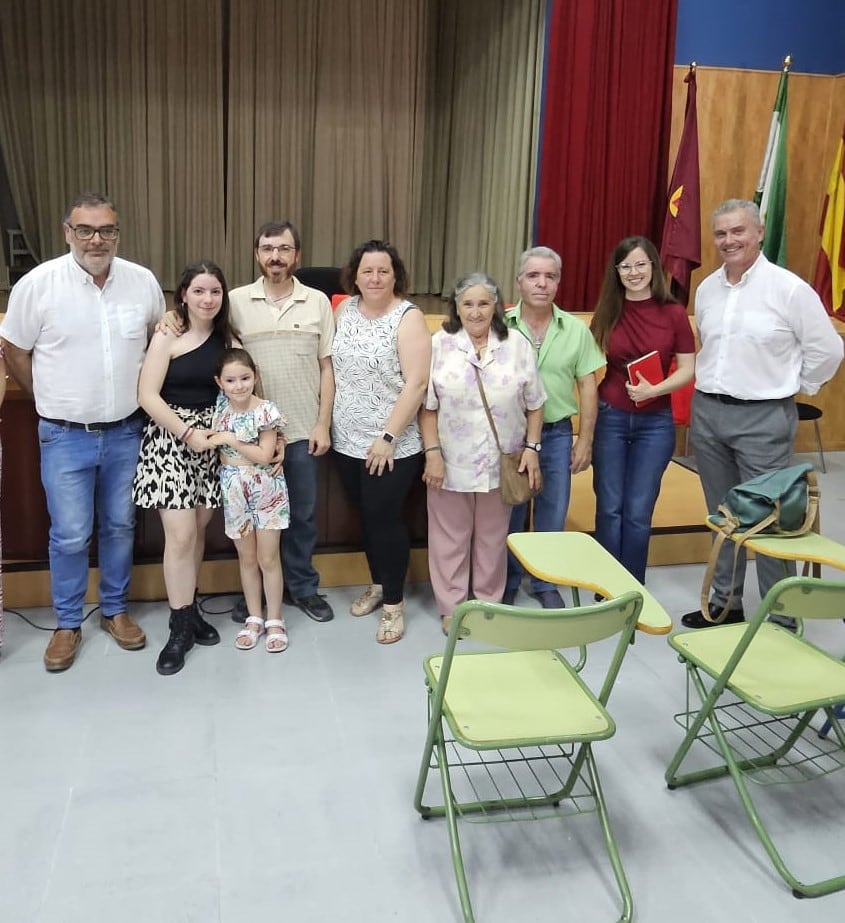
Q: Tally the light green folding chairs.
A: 2